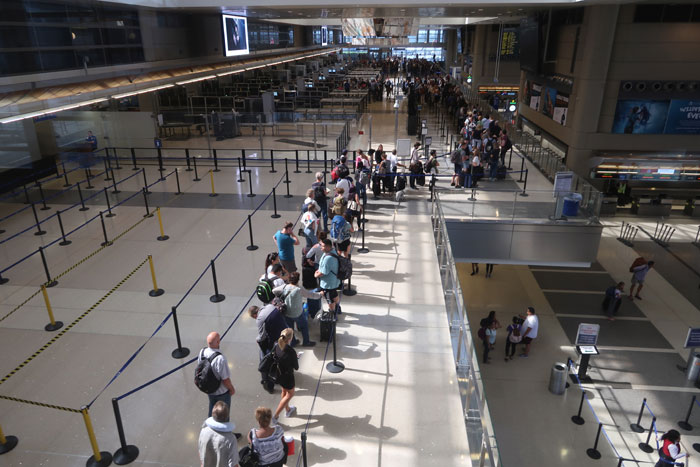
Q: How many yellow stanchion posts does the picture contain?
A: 6